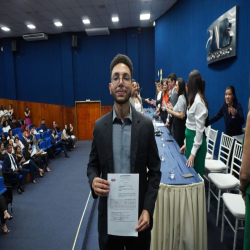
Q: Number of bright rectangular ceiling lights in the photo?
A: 6